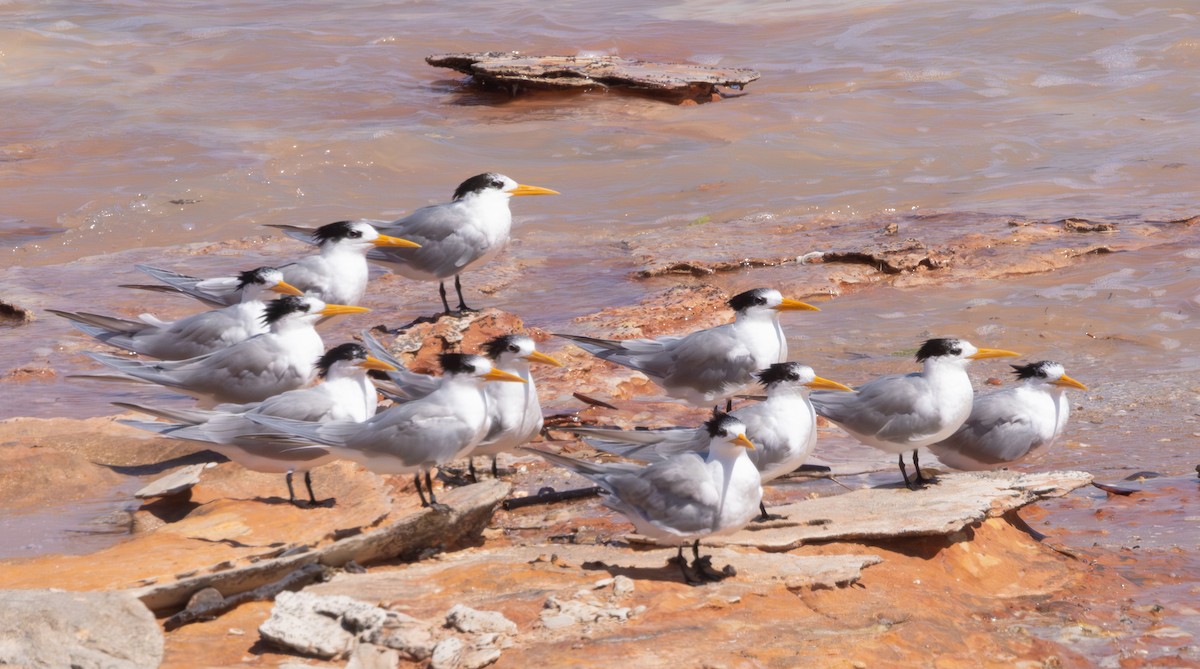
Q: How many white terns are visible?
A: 12